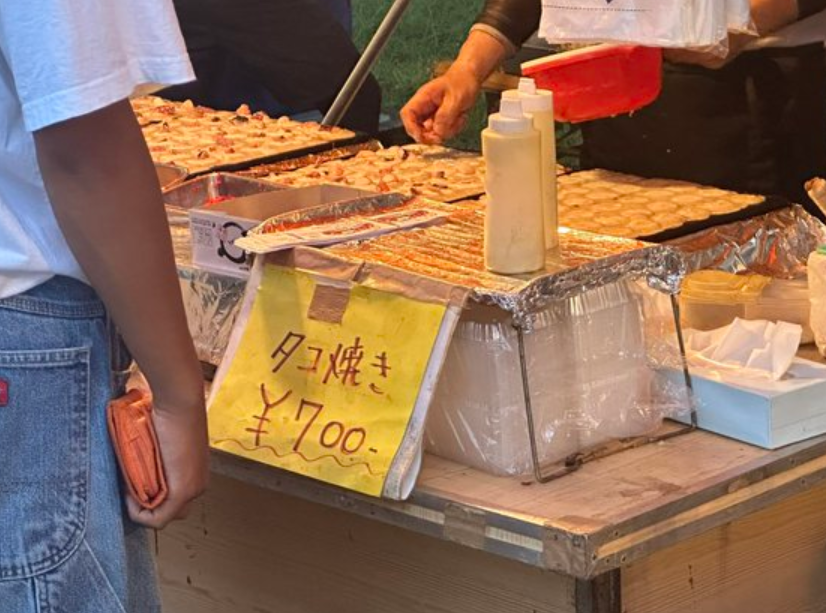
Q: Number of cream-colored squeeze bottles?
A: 2